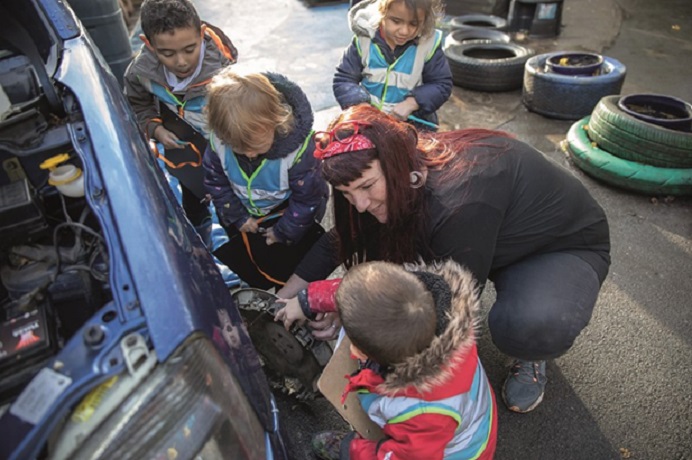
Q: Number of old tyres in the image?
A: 6